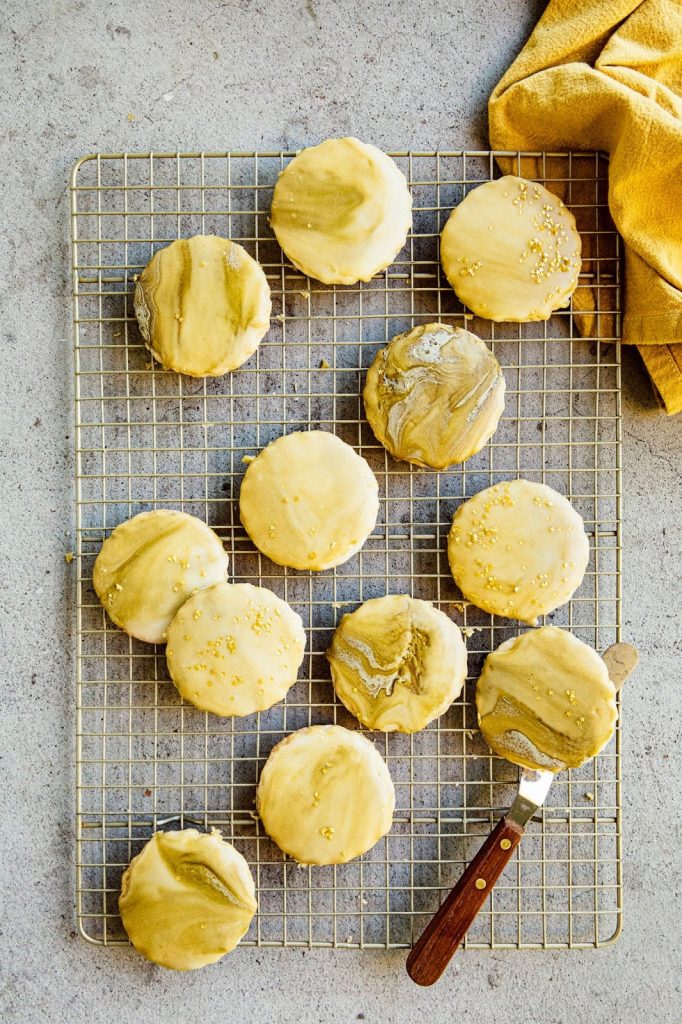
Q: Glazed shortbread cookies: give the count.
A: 12